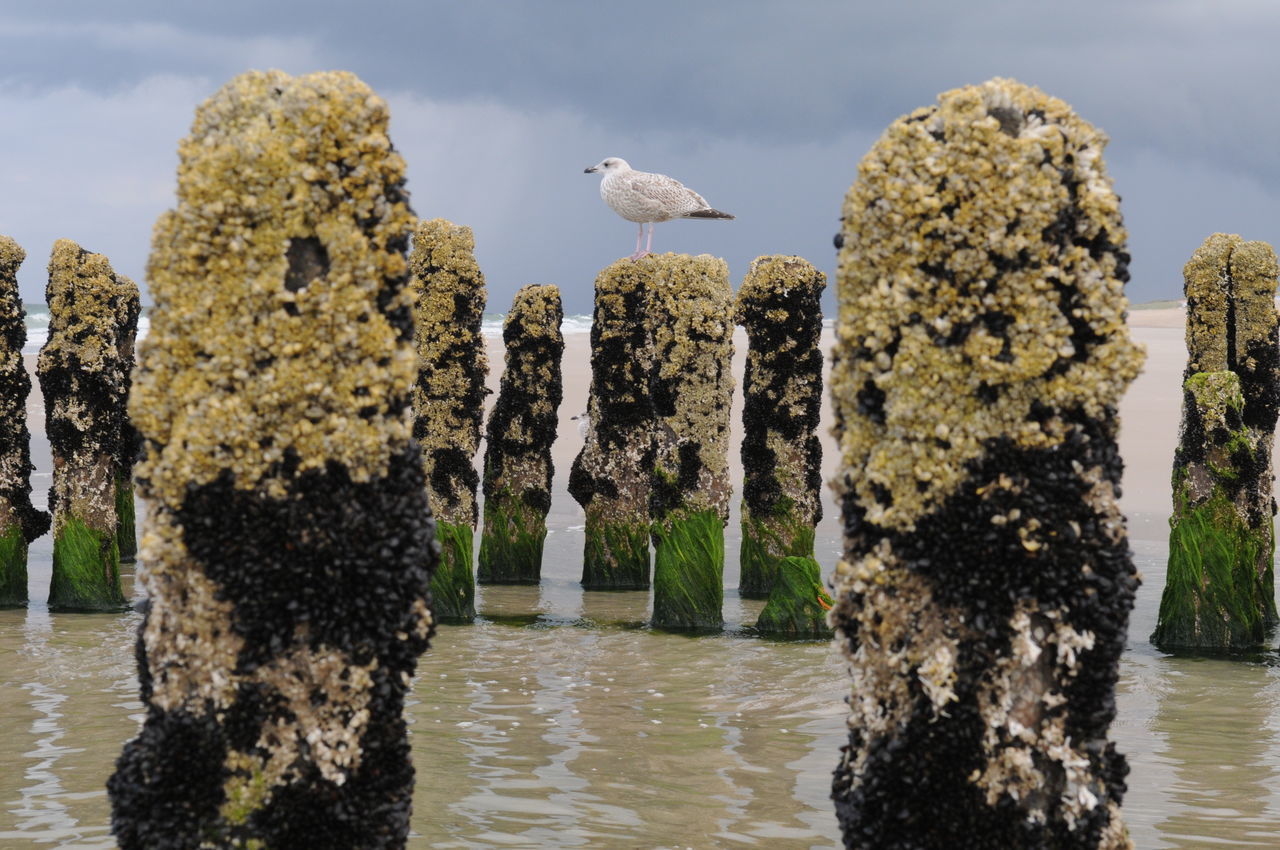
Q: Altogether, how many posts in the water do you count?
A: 12